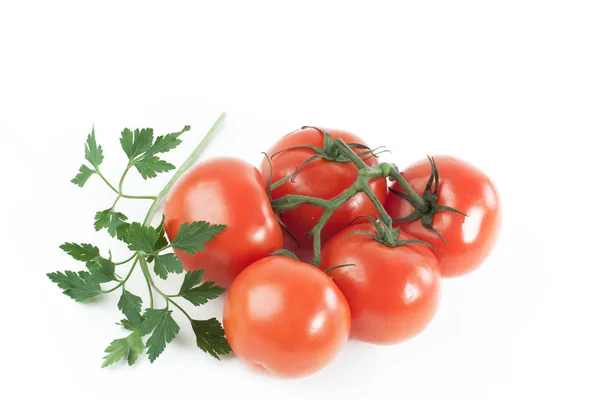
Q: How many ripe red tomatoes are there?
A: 5